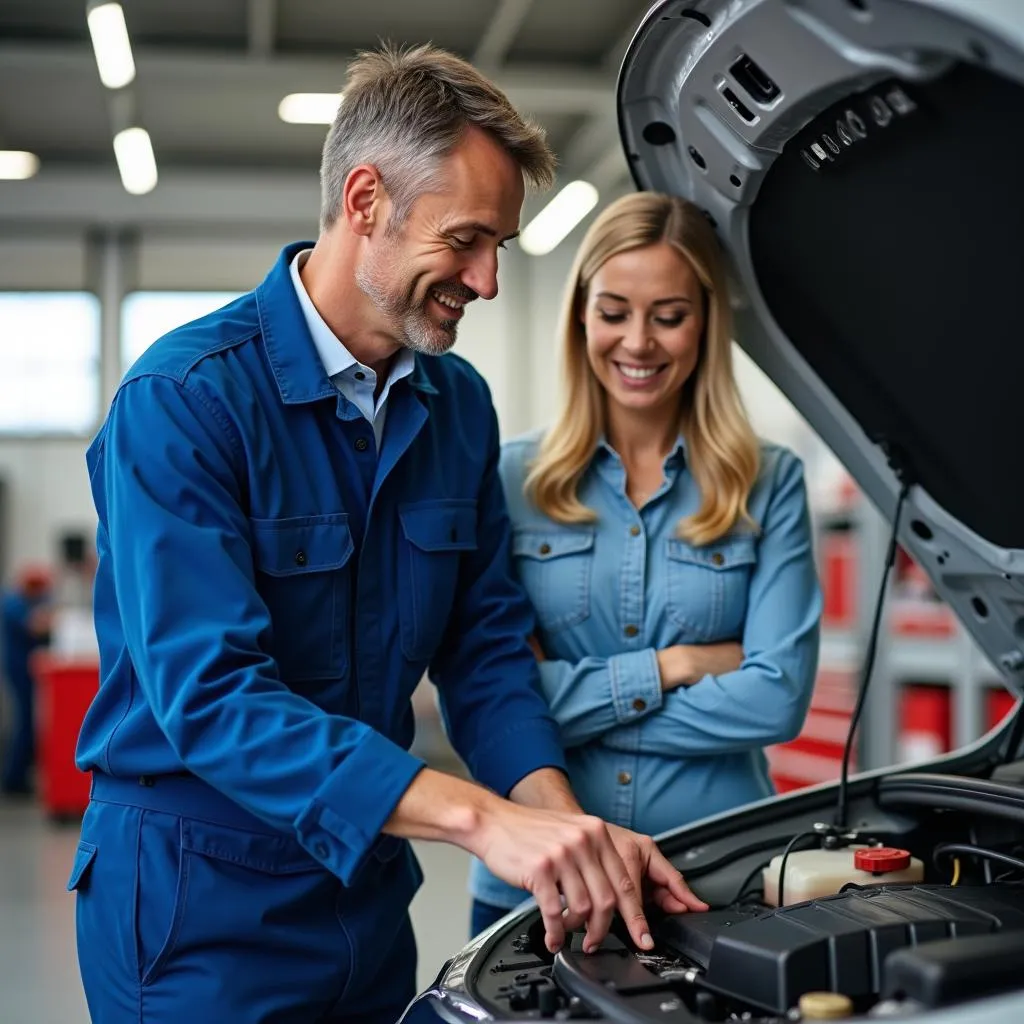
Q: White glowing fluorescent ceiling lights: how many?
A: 5